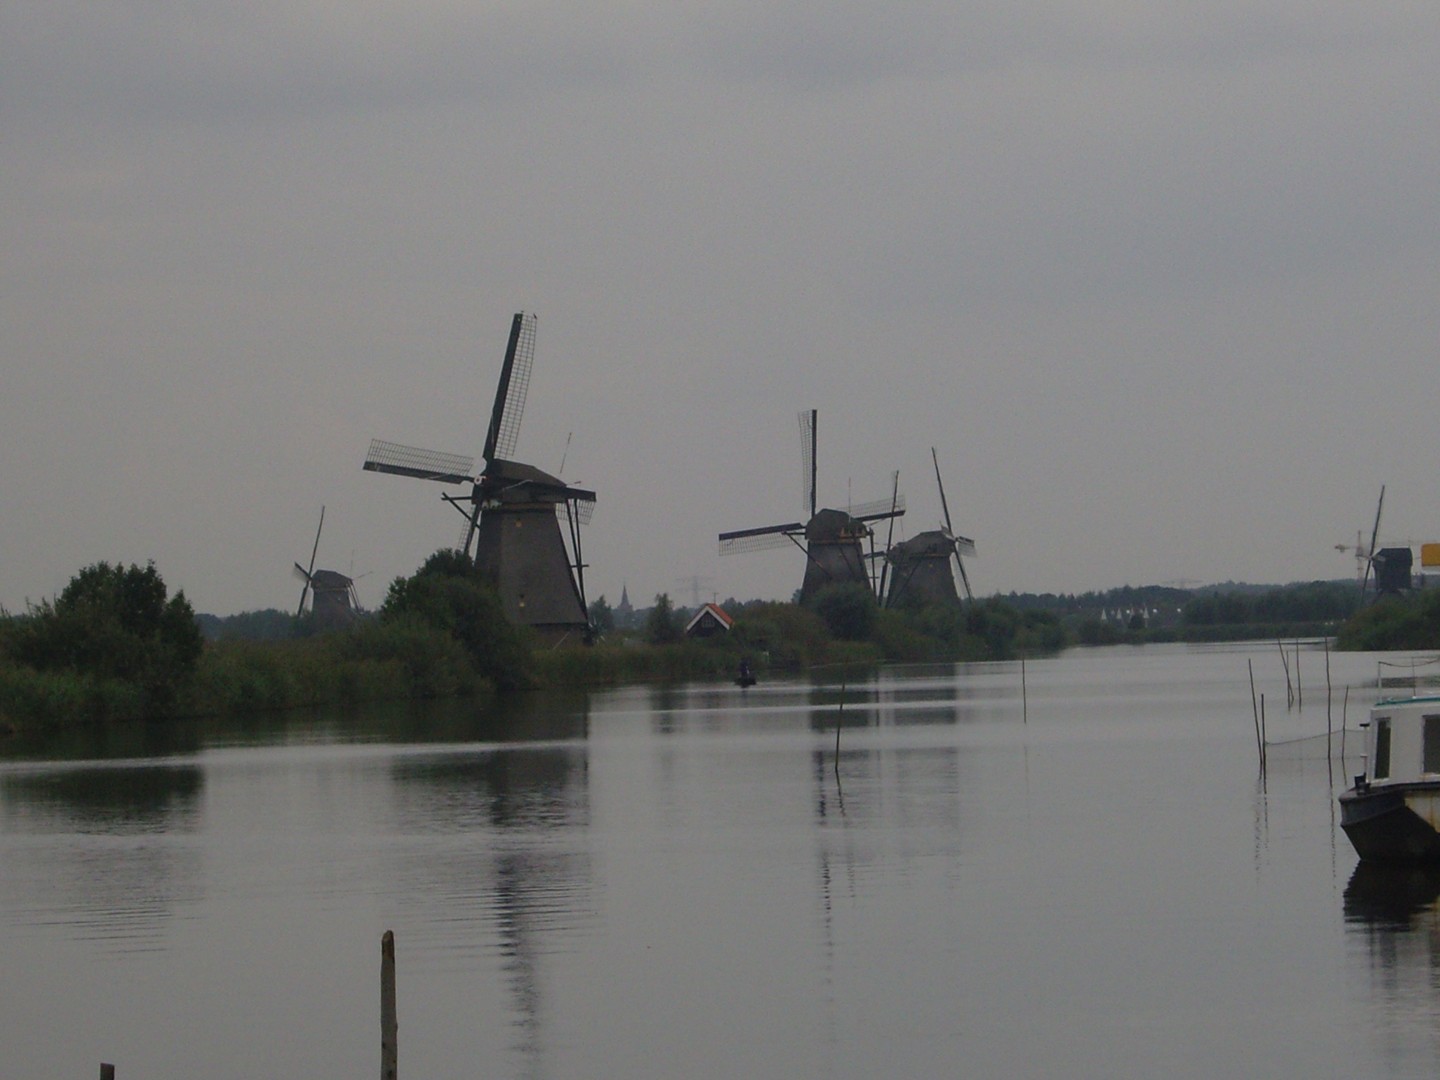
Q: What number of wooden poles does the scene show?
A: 11